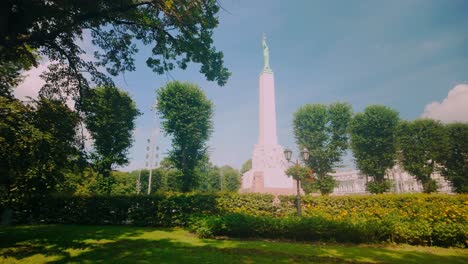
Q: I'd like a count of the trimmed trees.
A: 6